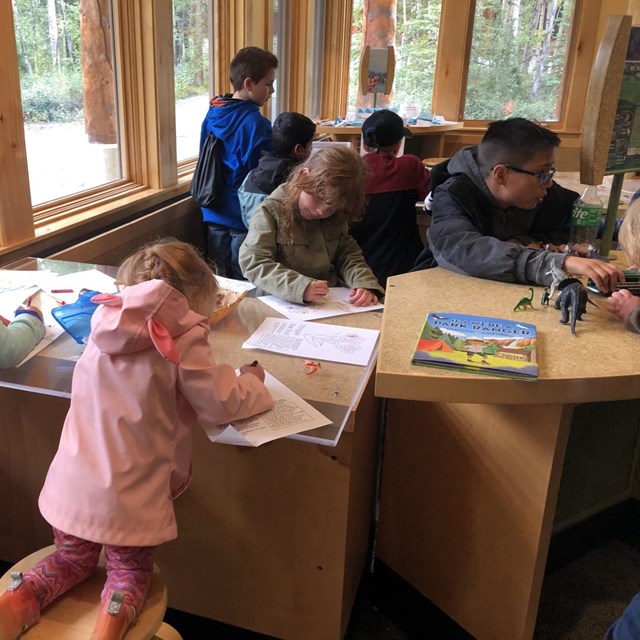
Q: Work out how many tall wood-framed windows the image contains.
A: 4